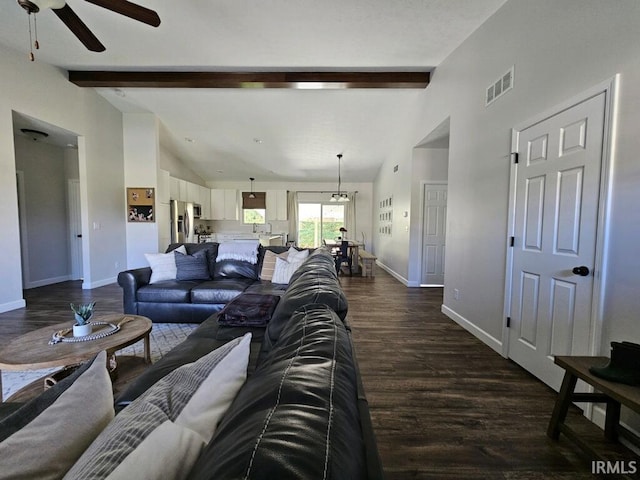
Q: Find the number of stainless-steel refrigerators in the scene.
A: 1